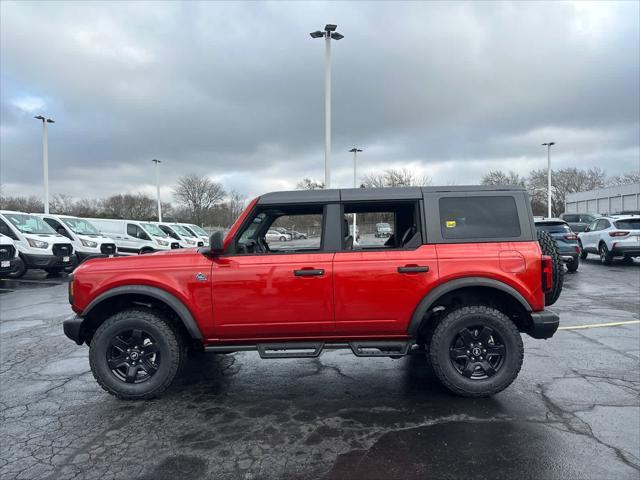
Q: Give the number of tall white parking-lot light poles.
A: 5